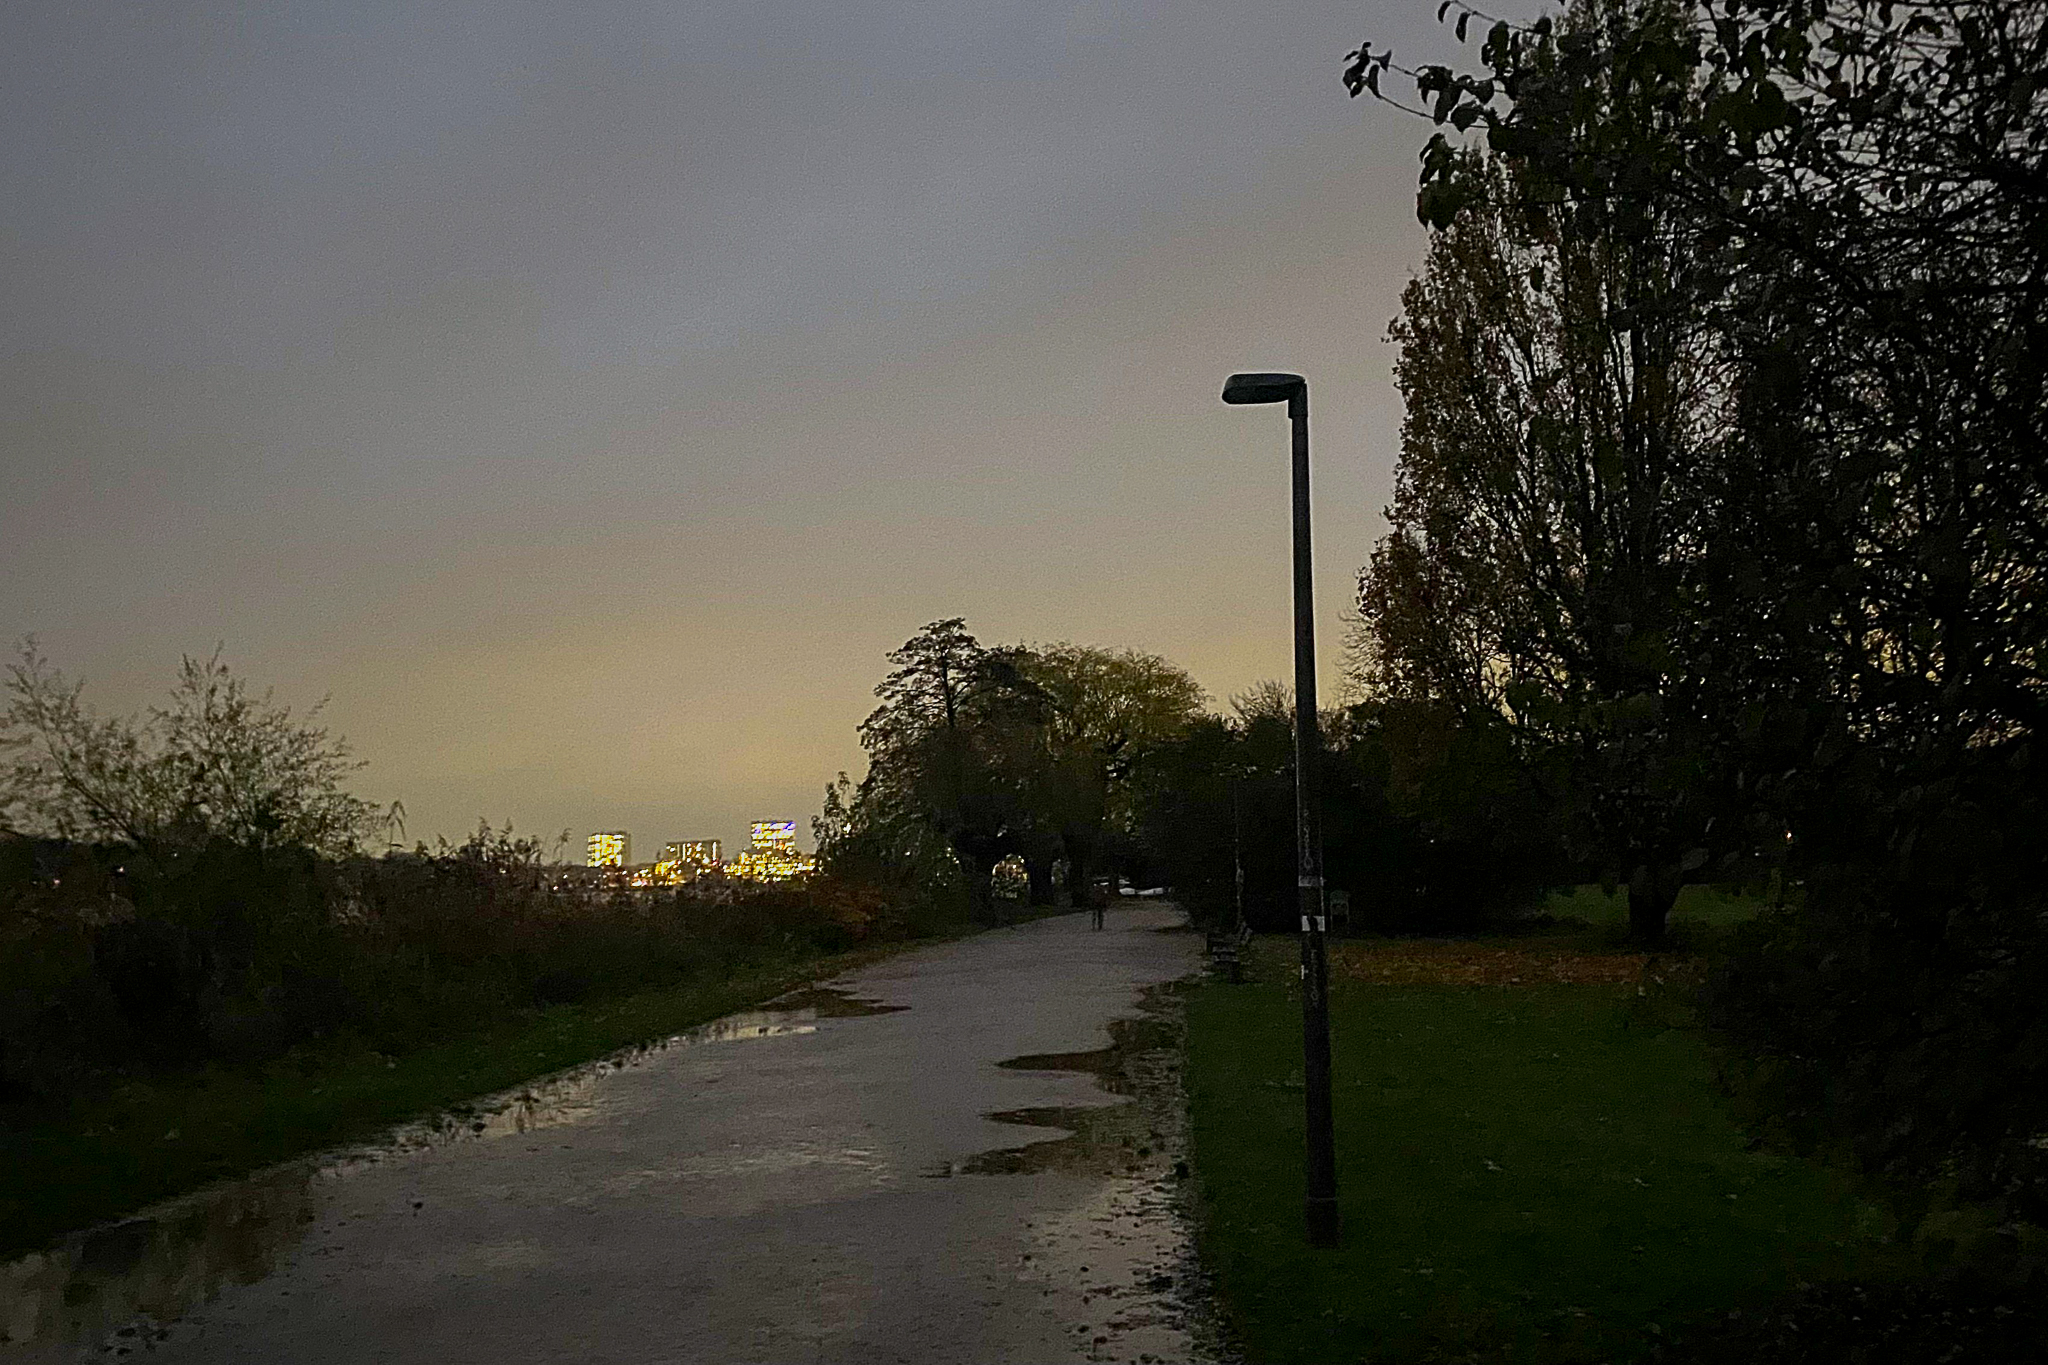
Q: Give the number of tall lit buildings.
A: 3